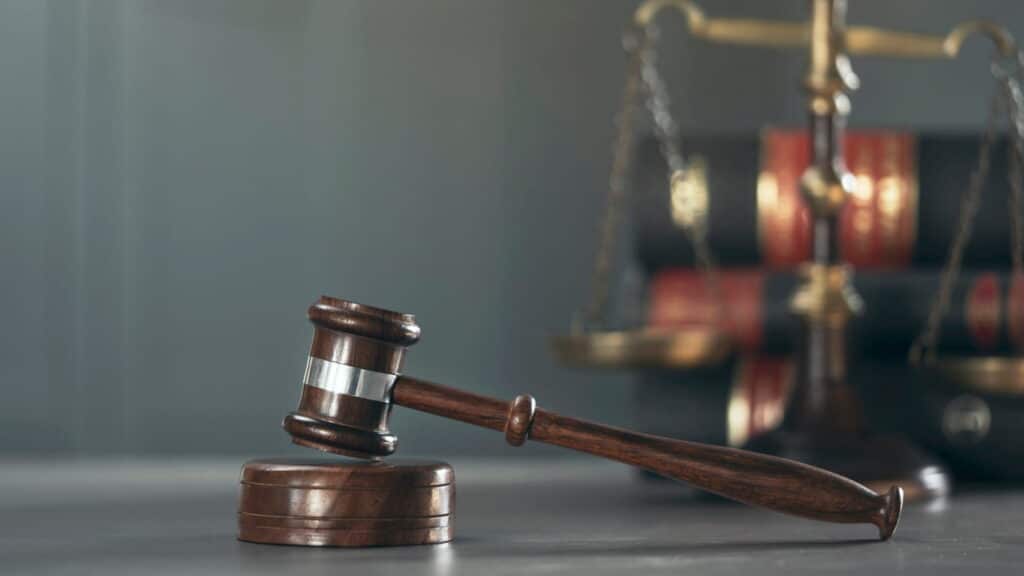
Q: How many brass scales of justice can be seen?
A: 1